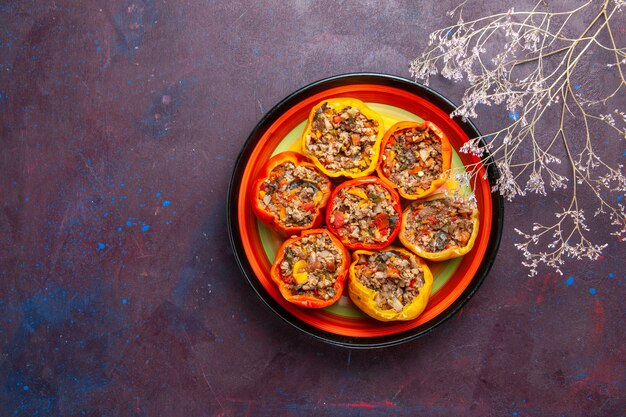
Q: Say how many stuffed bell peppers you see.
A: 7